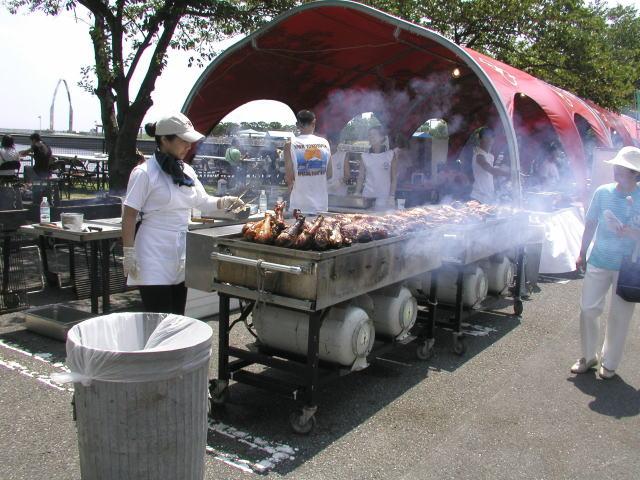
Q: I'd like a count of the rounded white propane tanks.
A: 4